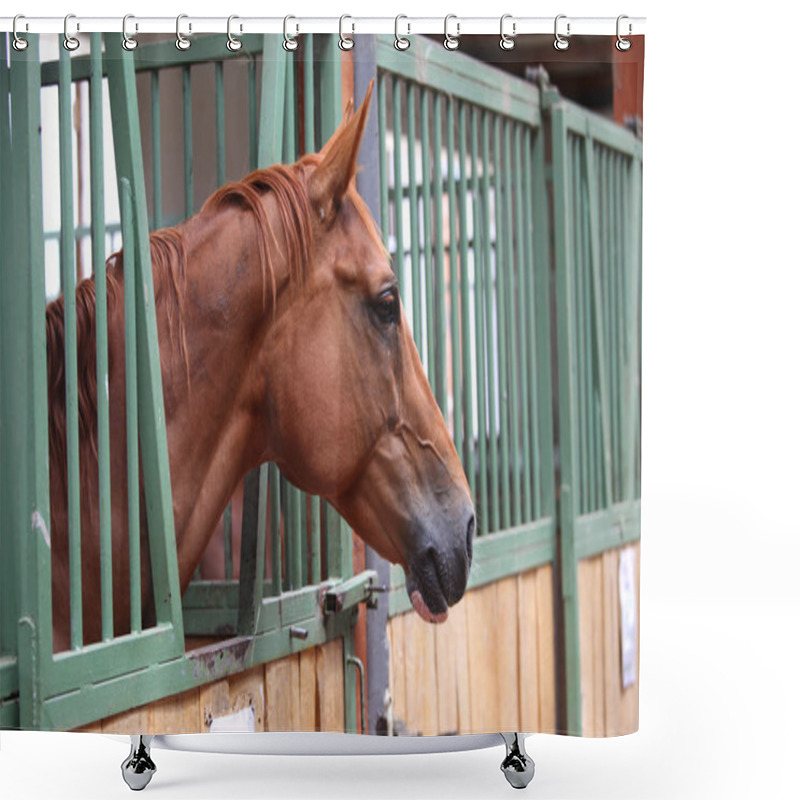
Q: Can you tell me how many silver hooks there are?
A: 12